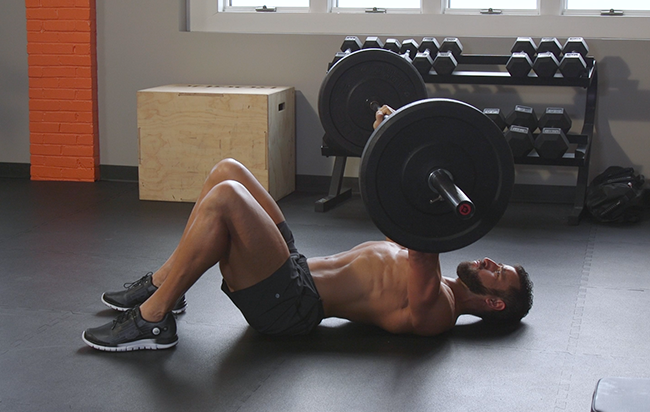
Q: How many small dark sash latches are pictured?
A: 4